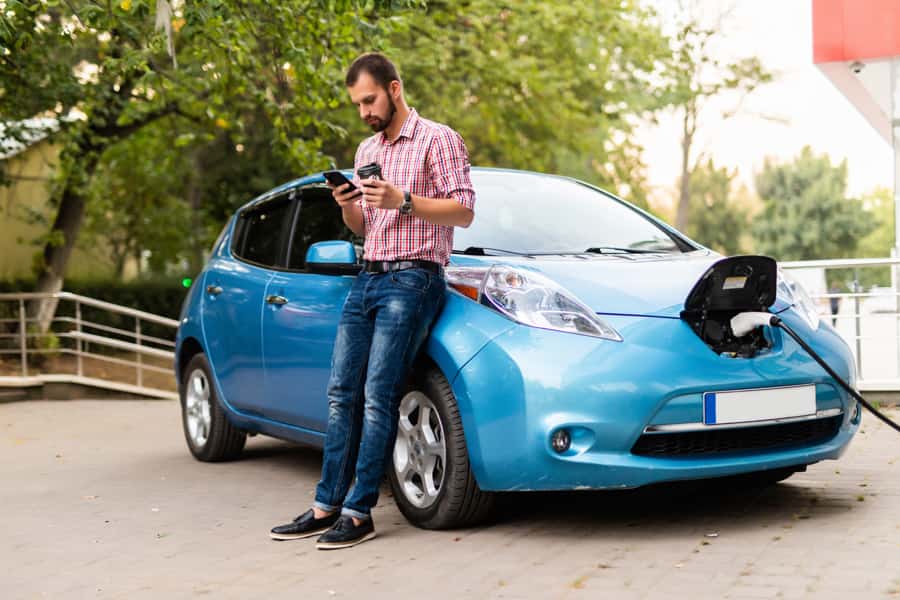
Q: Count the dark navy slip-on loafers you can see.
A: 2